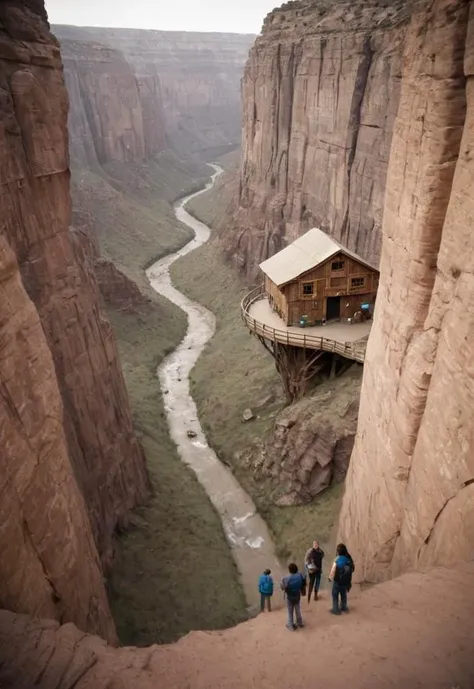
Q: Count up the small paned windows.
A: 3